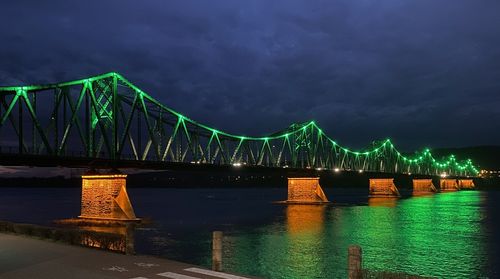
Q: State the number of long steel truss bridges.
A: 1